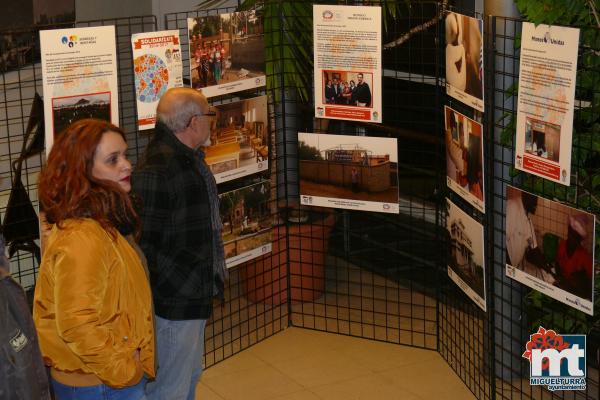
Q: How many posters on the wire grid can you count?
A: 12